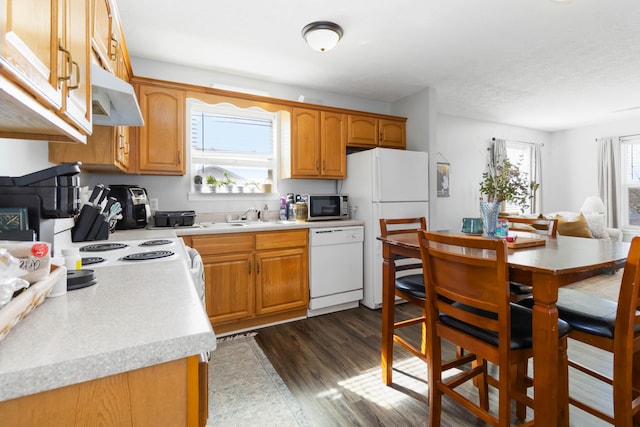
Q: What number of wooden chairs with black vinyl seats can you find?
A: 4